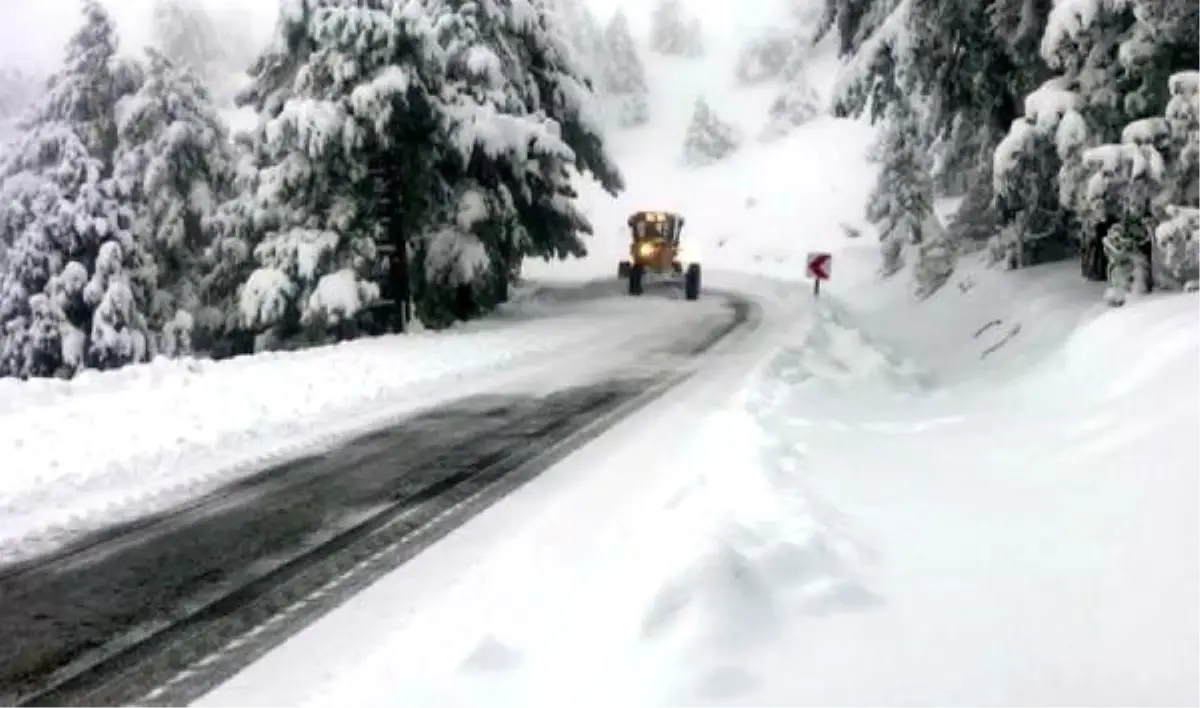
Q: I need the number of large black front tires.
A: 2